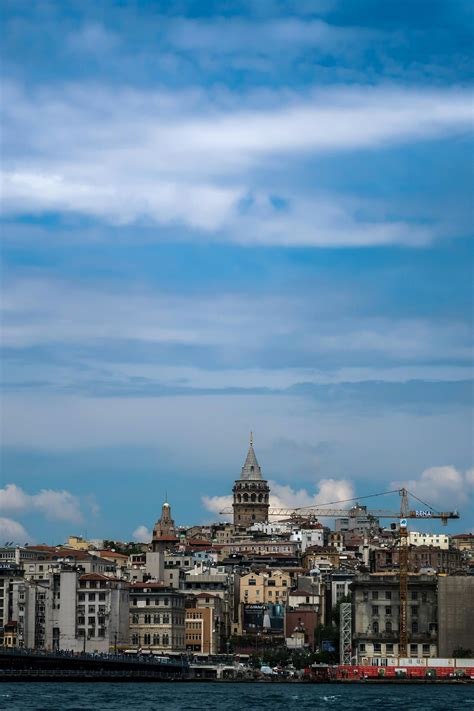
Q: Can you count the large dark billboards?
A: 1